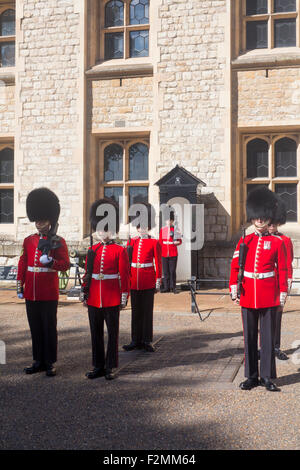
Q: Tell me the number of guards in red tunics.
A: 6